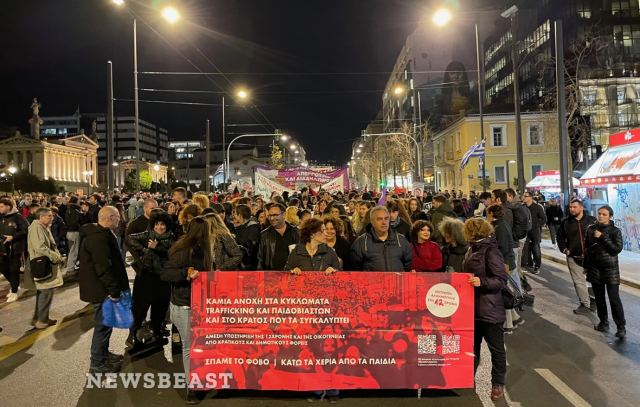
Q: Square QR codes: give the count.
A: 2